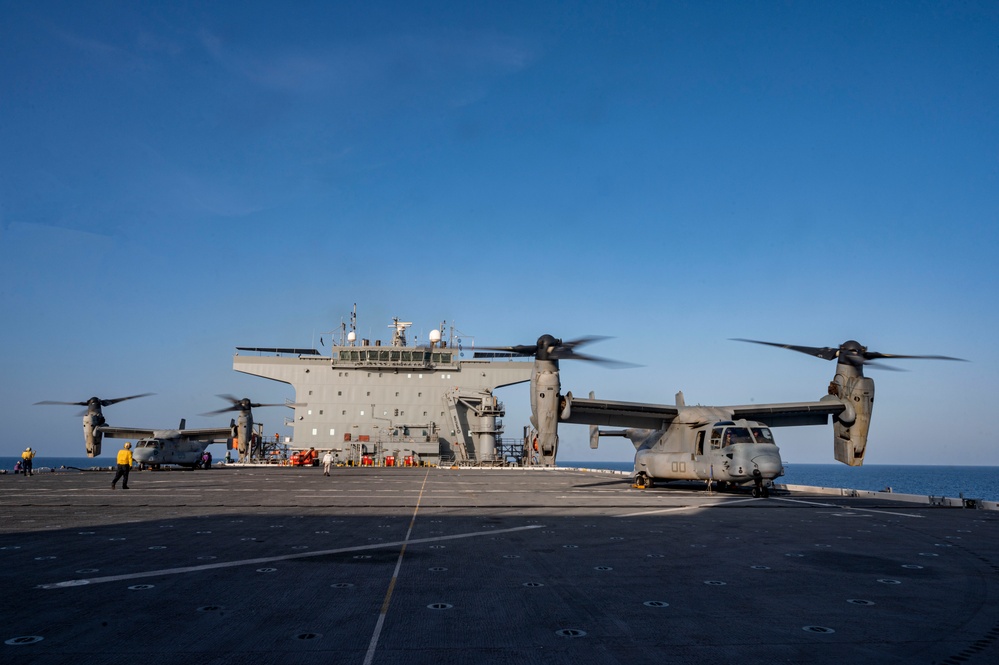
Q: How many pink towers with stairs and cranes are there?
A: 0